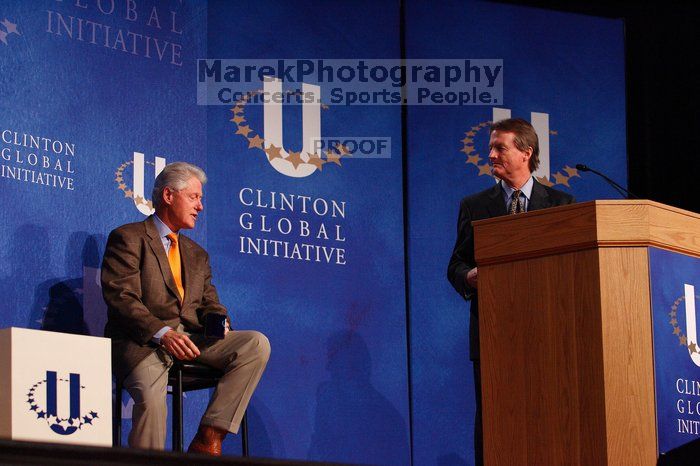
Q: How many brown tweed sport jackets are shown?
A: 1